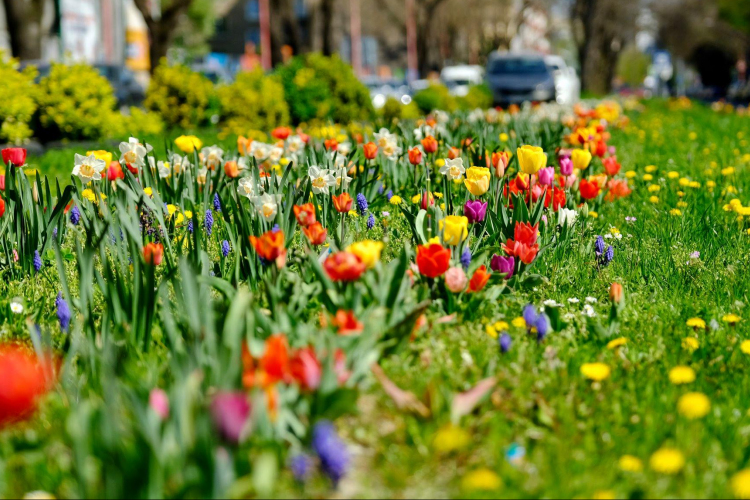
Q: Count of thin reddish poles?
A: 3